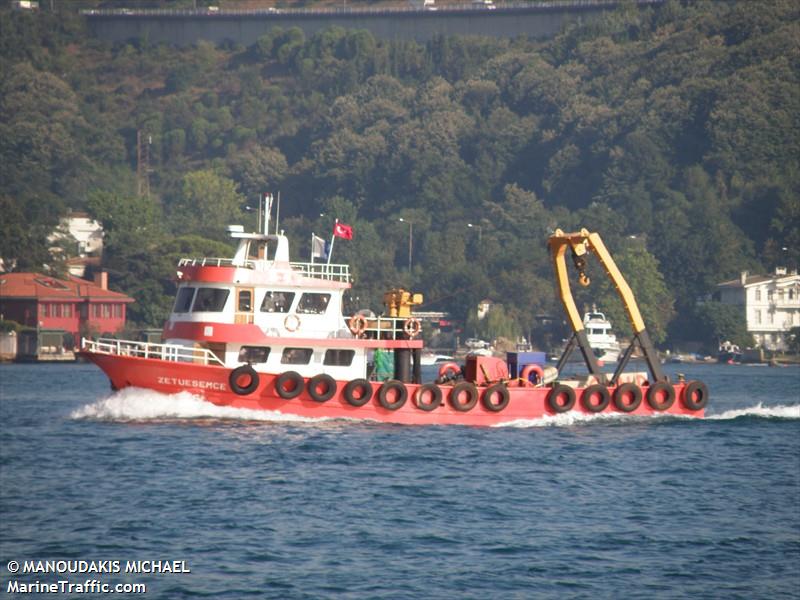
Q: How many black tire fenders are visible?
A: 13